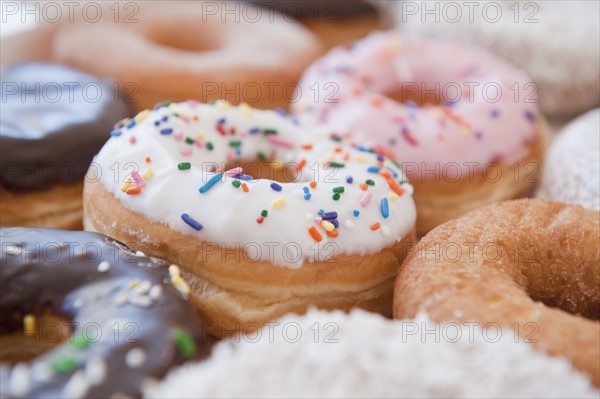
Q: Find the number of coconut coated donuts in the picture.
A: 1